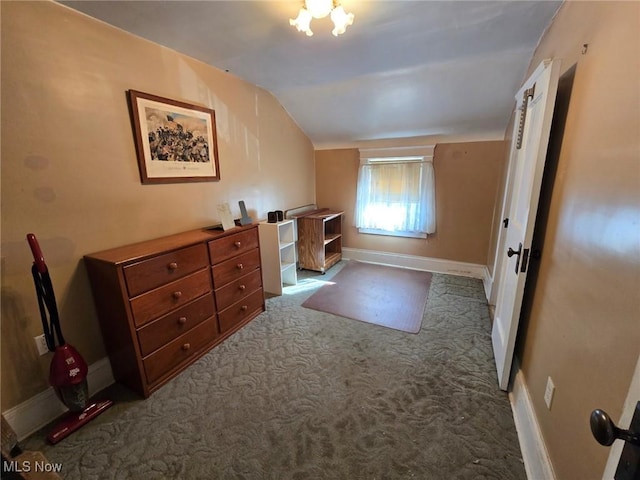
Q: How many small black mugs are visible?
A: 2